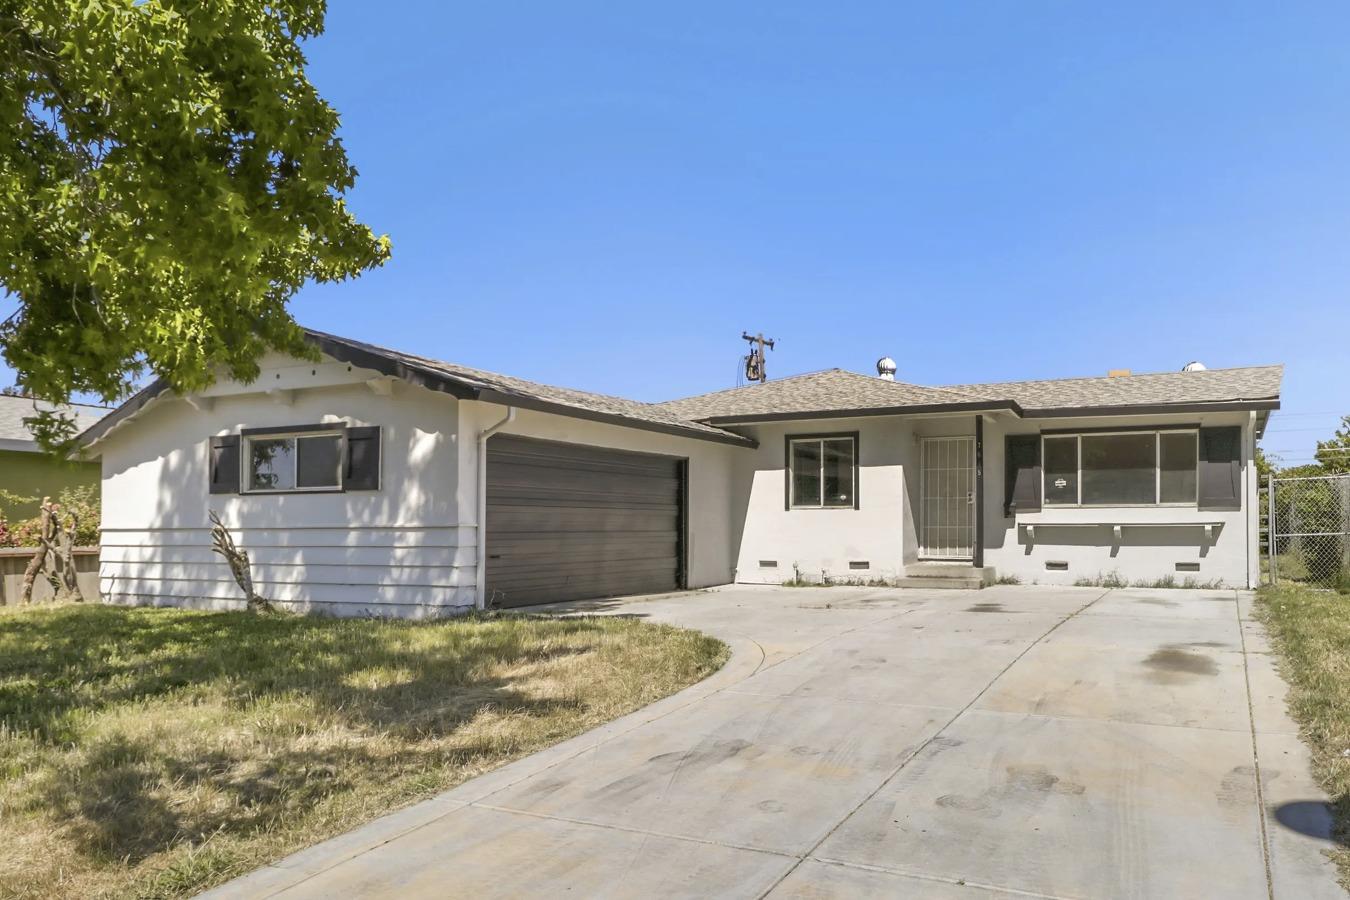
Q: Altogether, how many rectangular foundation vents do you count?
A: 4